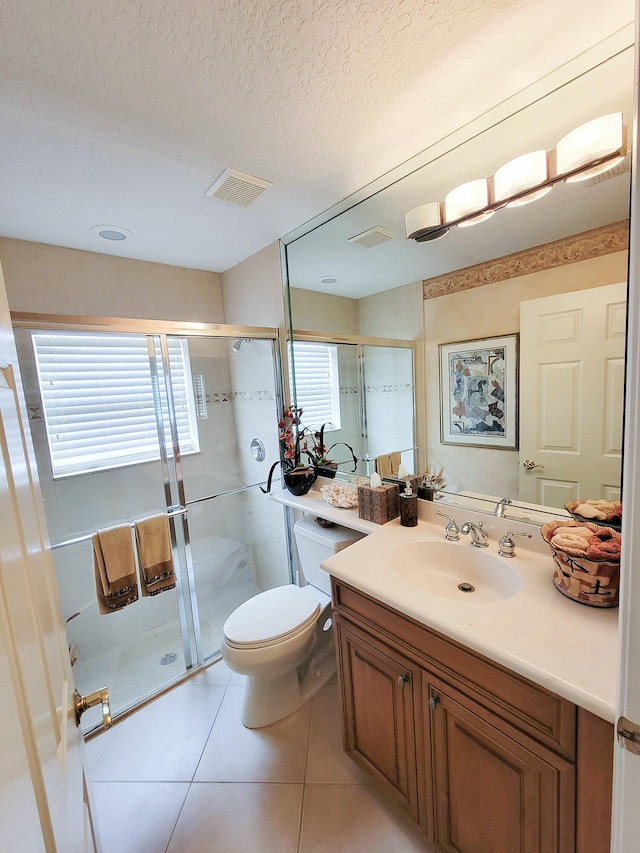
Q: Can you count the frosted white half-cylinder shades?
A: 4